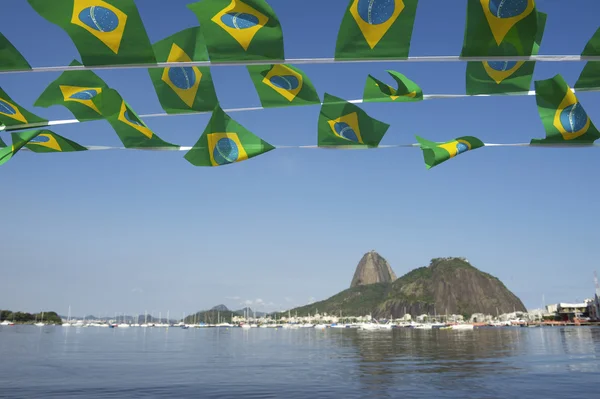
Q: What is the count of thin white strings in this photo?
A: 3